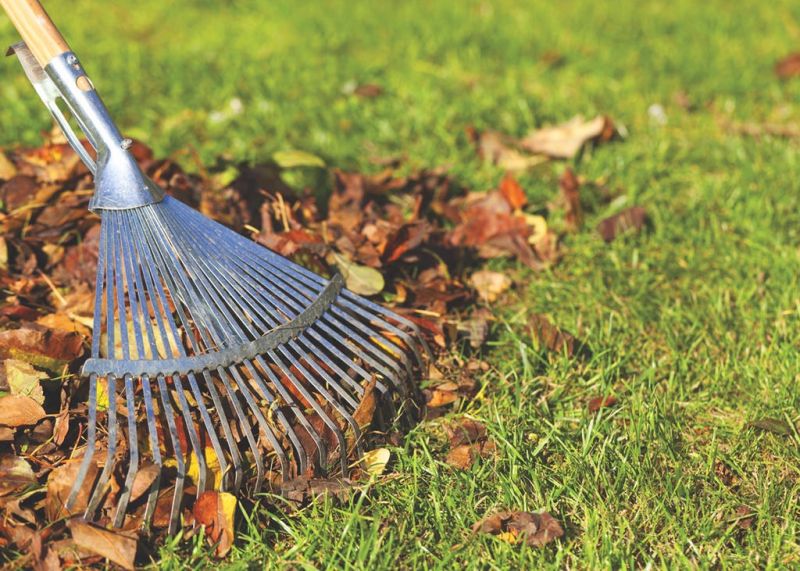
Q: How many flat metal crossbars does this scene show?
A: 1